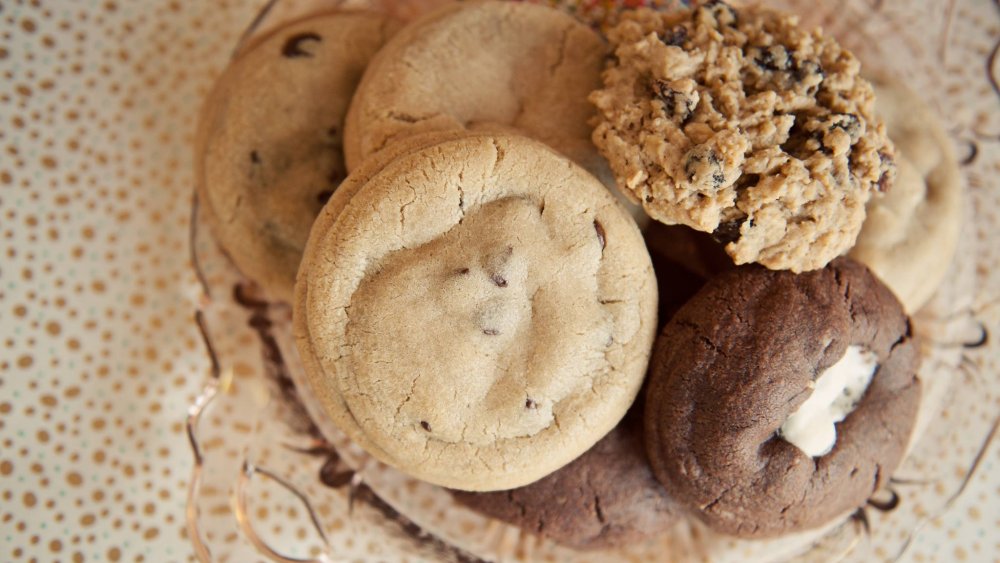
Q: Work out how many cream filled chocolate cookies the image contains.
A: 1